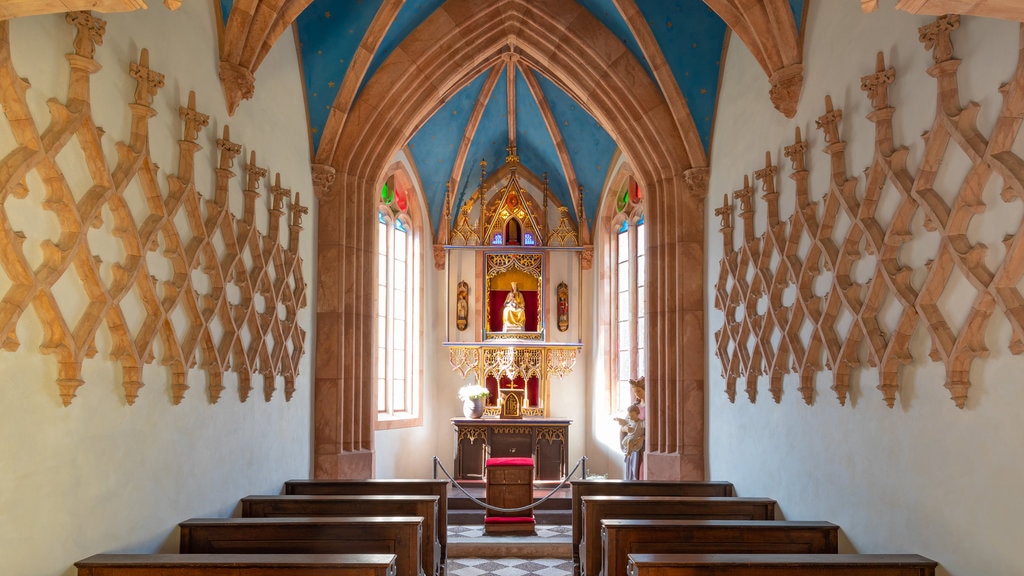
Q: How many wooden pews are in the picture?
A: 8